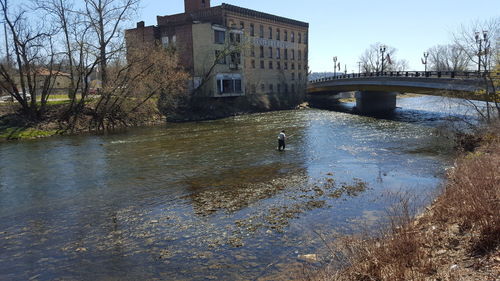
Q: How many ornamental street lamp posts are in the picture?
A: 4